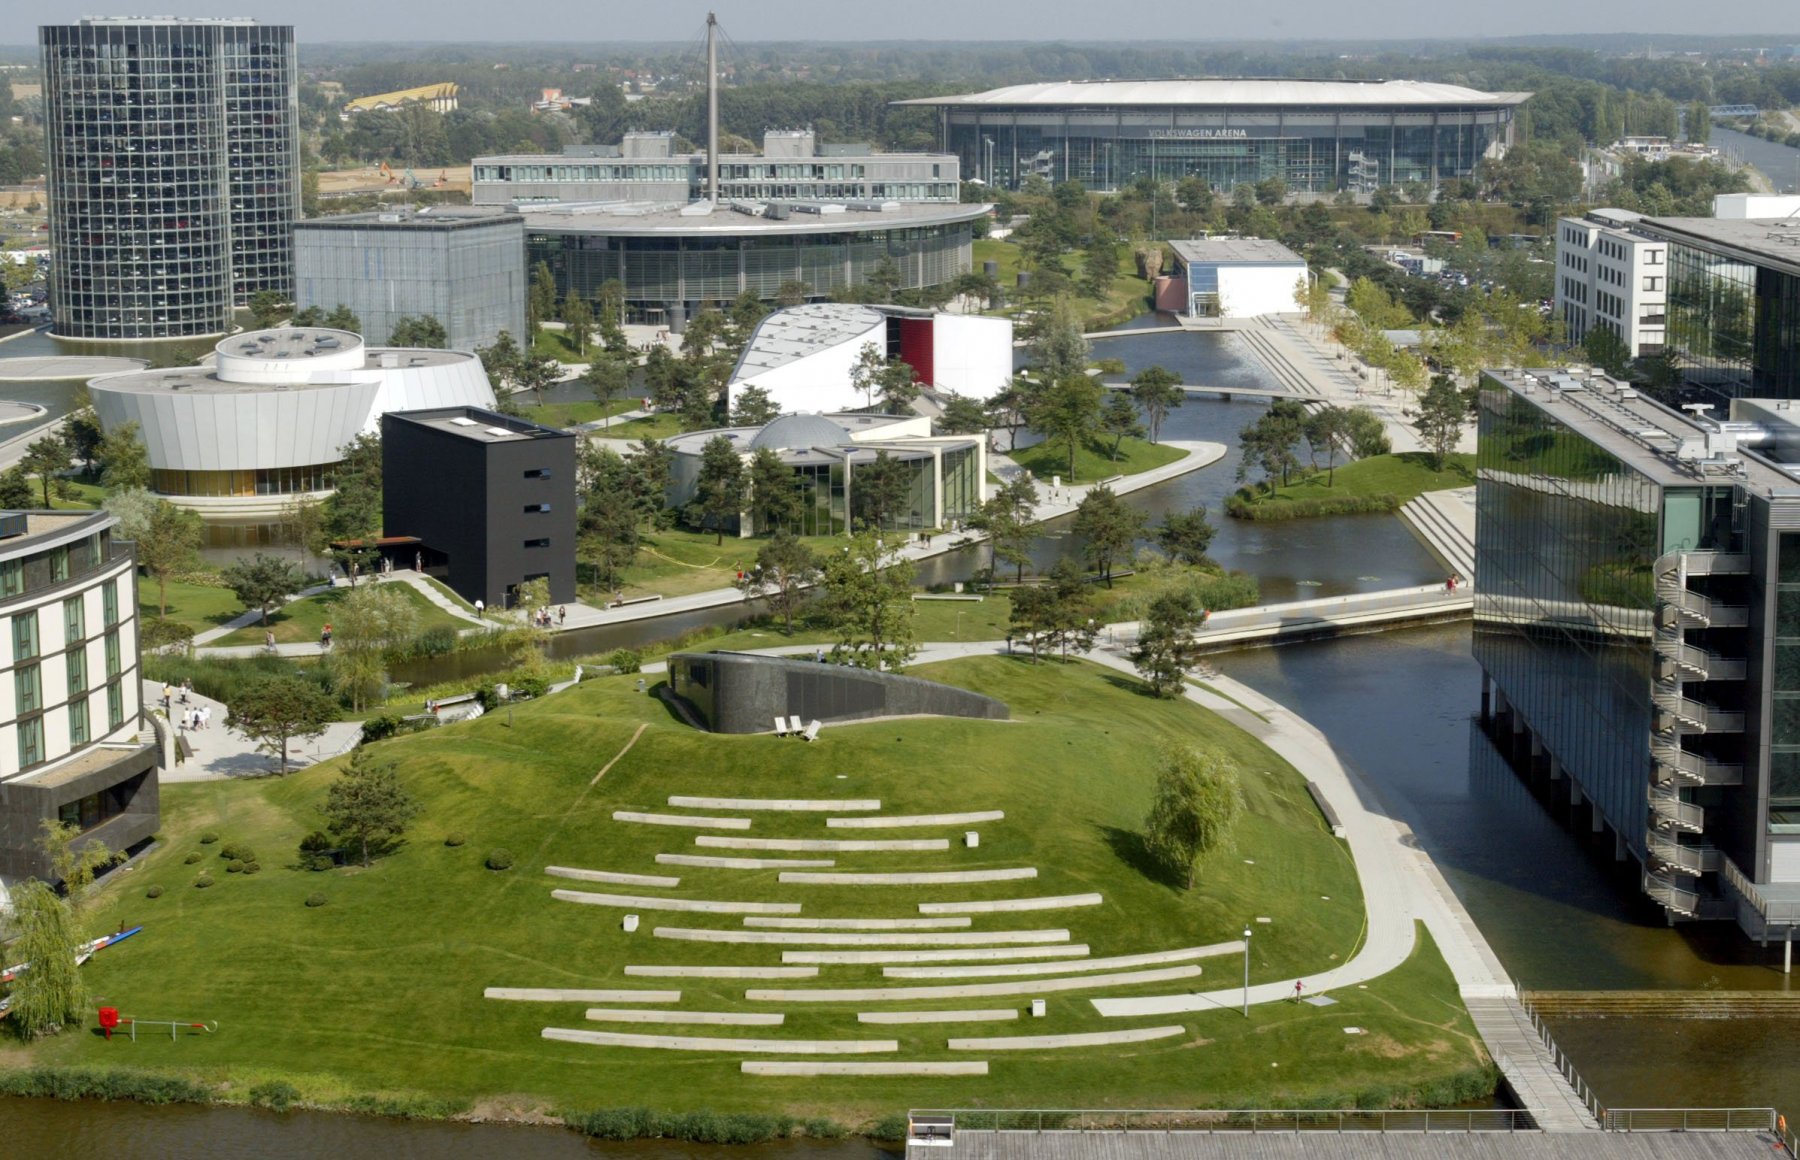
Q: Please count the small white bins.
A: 3